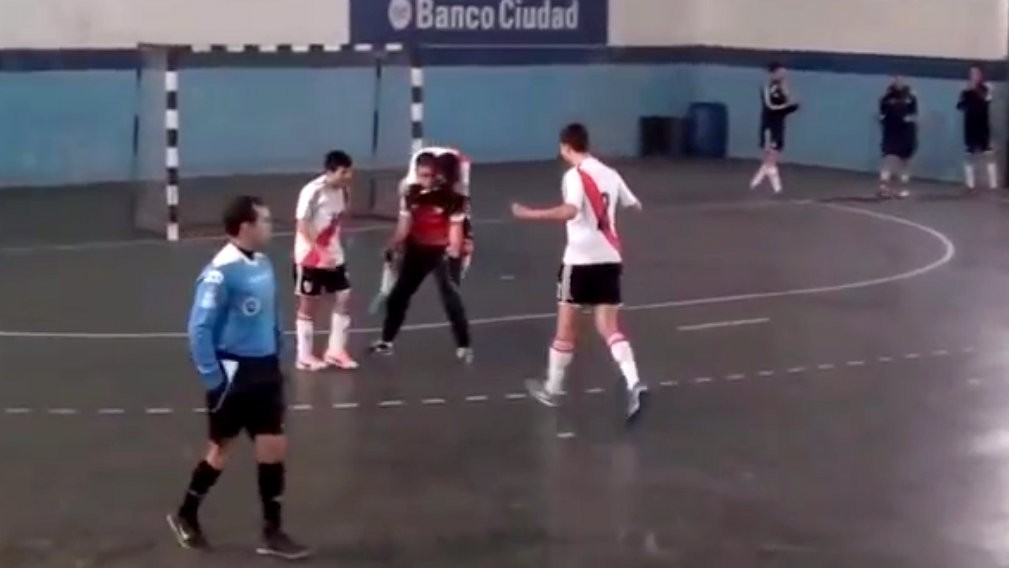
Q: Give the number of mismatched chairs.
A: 0